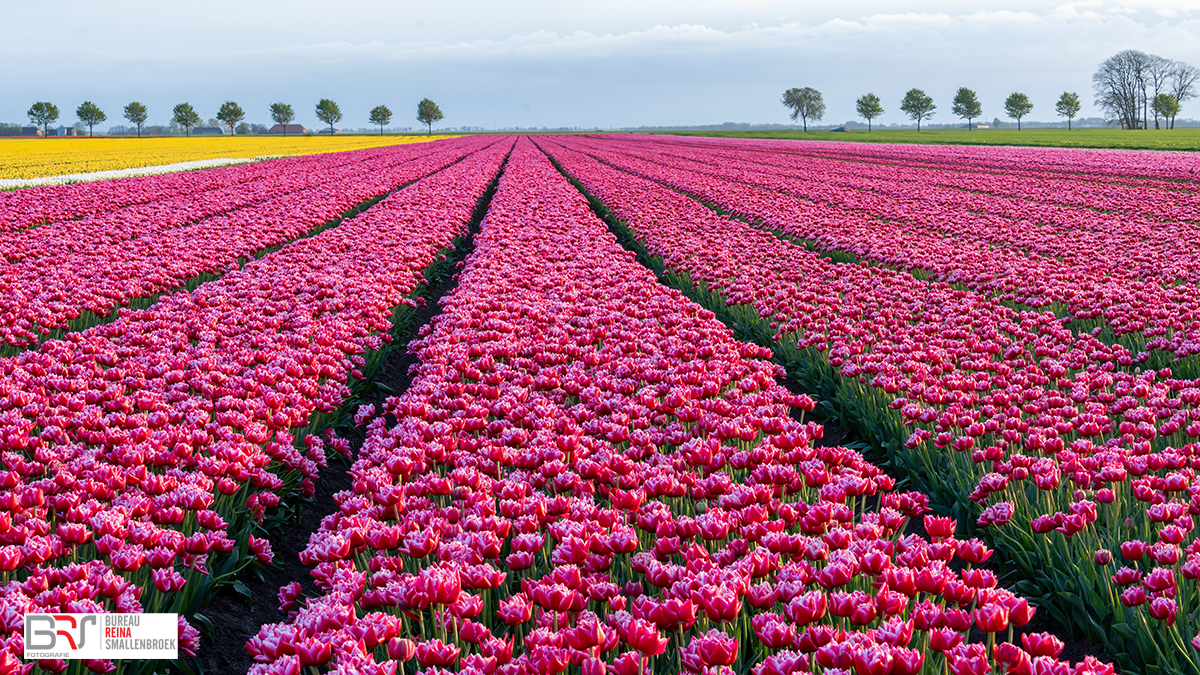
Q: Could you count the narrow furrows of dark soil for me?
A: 2